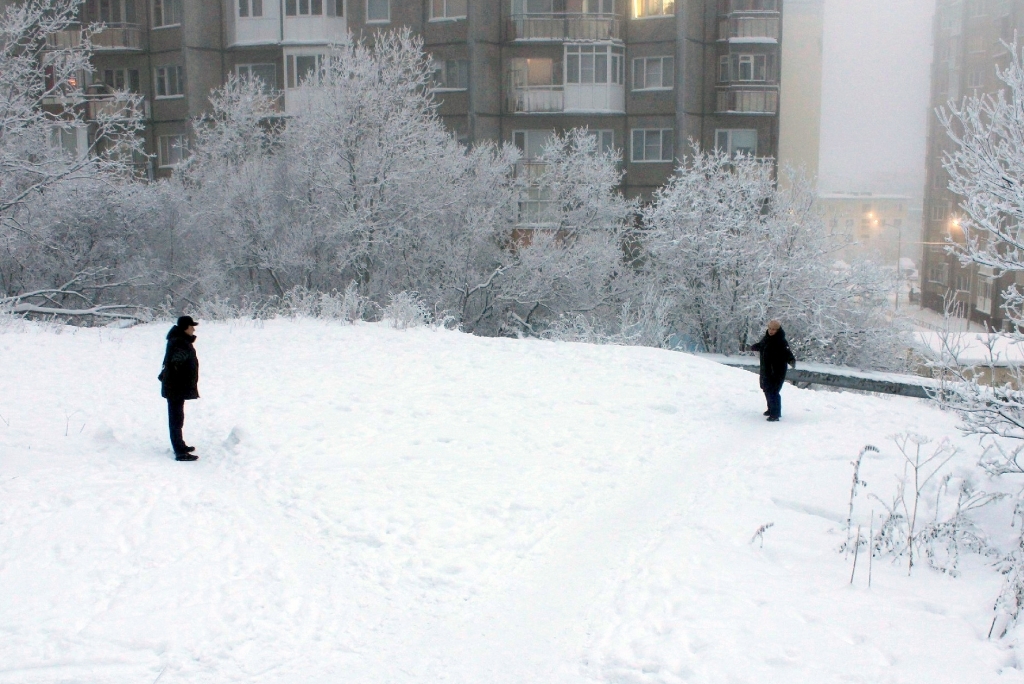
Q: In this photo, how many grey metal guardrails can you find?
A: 1